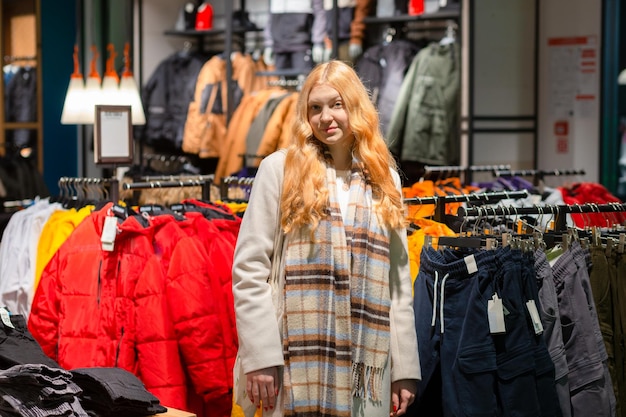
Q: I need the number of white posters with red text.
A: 1